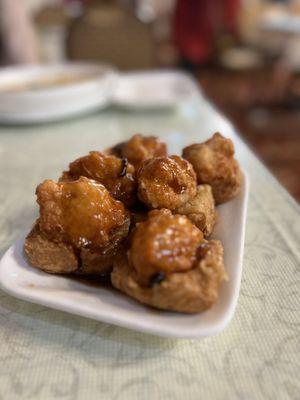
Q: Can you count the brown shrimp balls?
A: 6